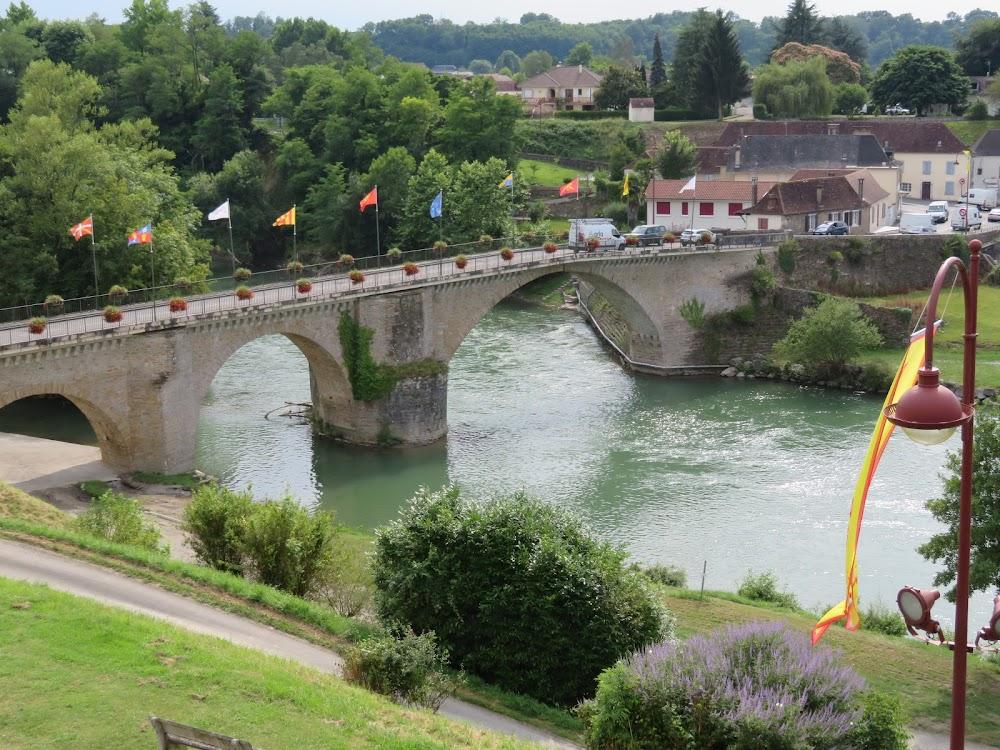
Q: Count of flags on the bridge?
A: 10